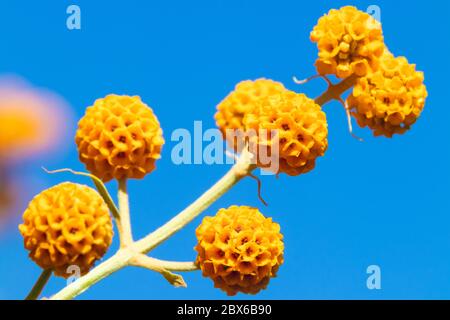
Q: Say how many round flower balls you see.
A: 7